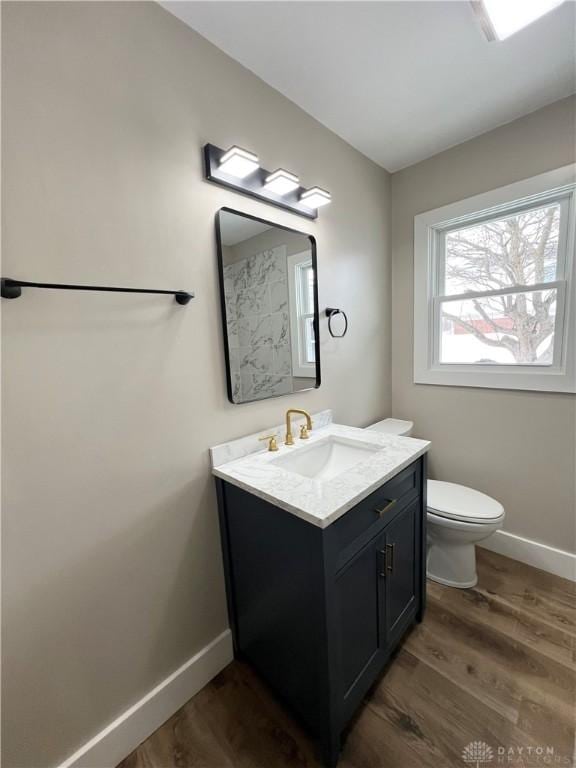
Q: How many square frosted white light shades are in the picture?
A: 3